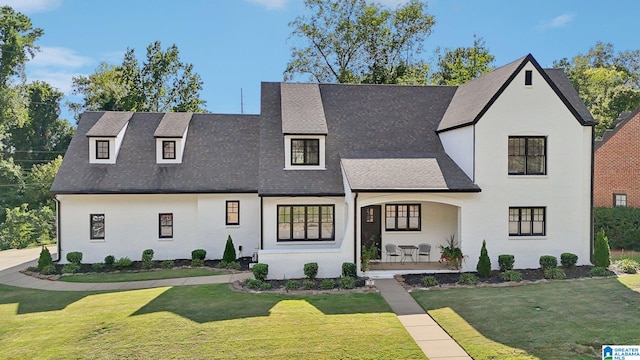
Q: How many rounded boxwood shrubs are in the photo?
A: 10